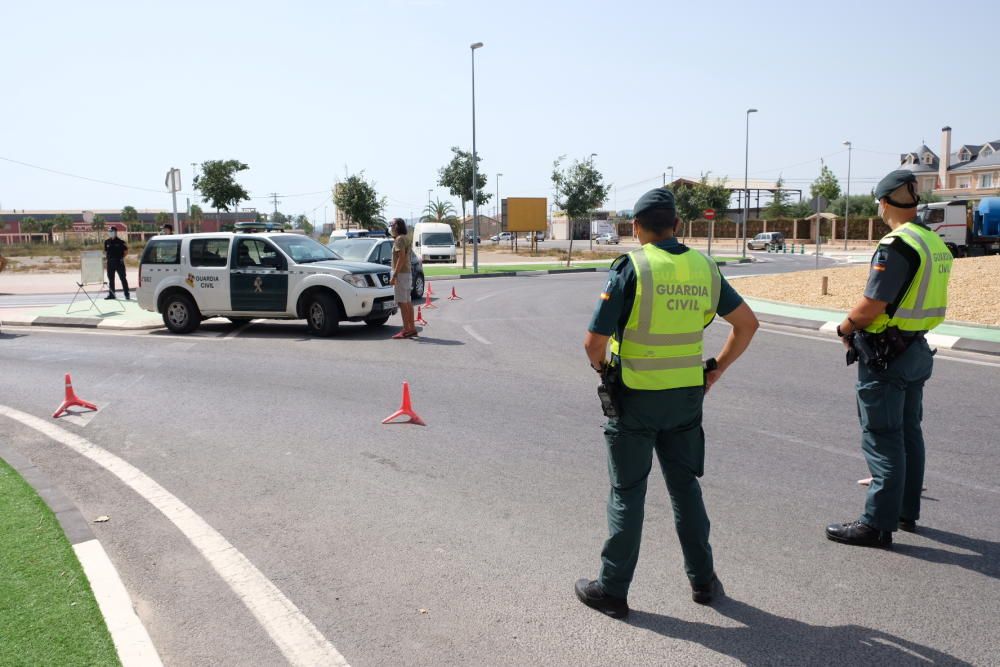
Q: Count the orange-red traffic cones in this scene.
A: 6